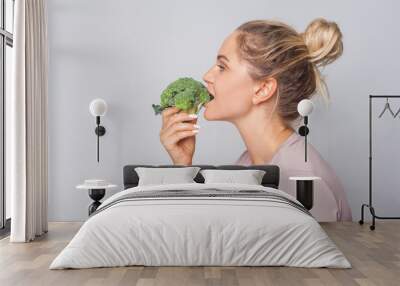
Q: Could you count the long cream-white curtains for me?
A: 1